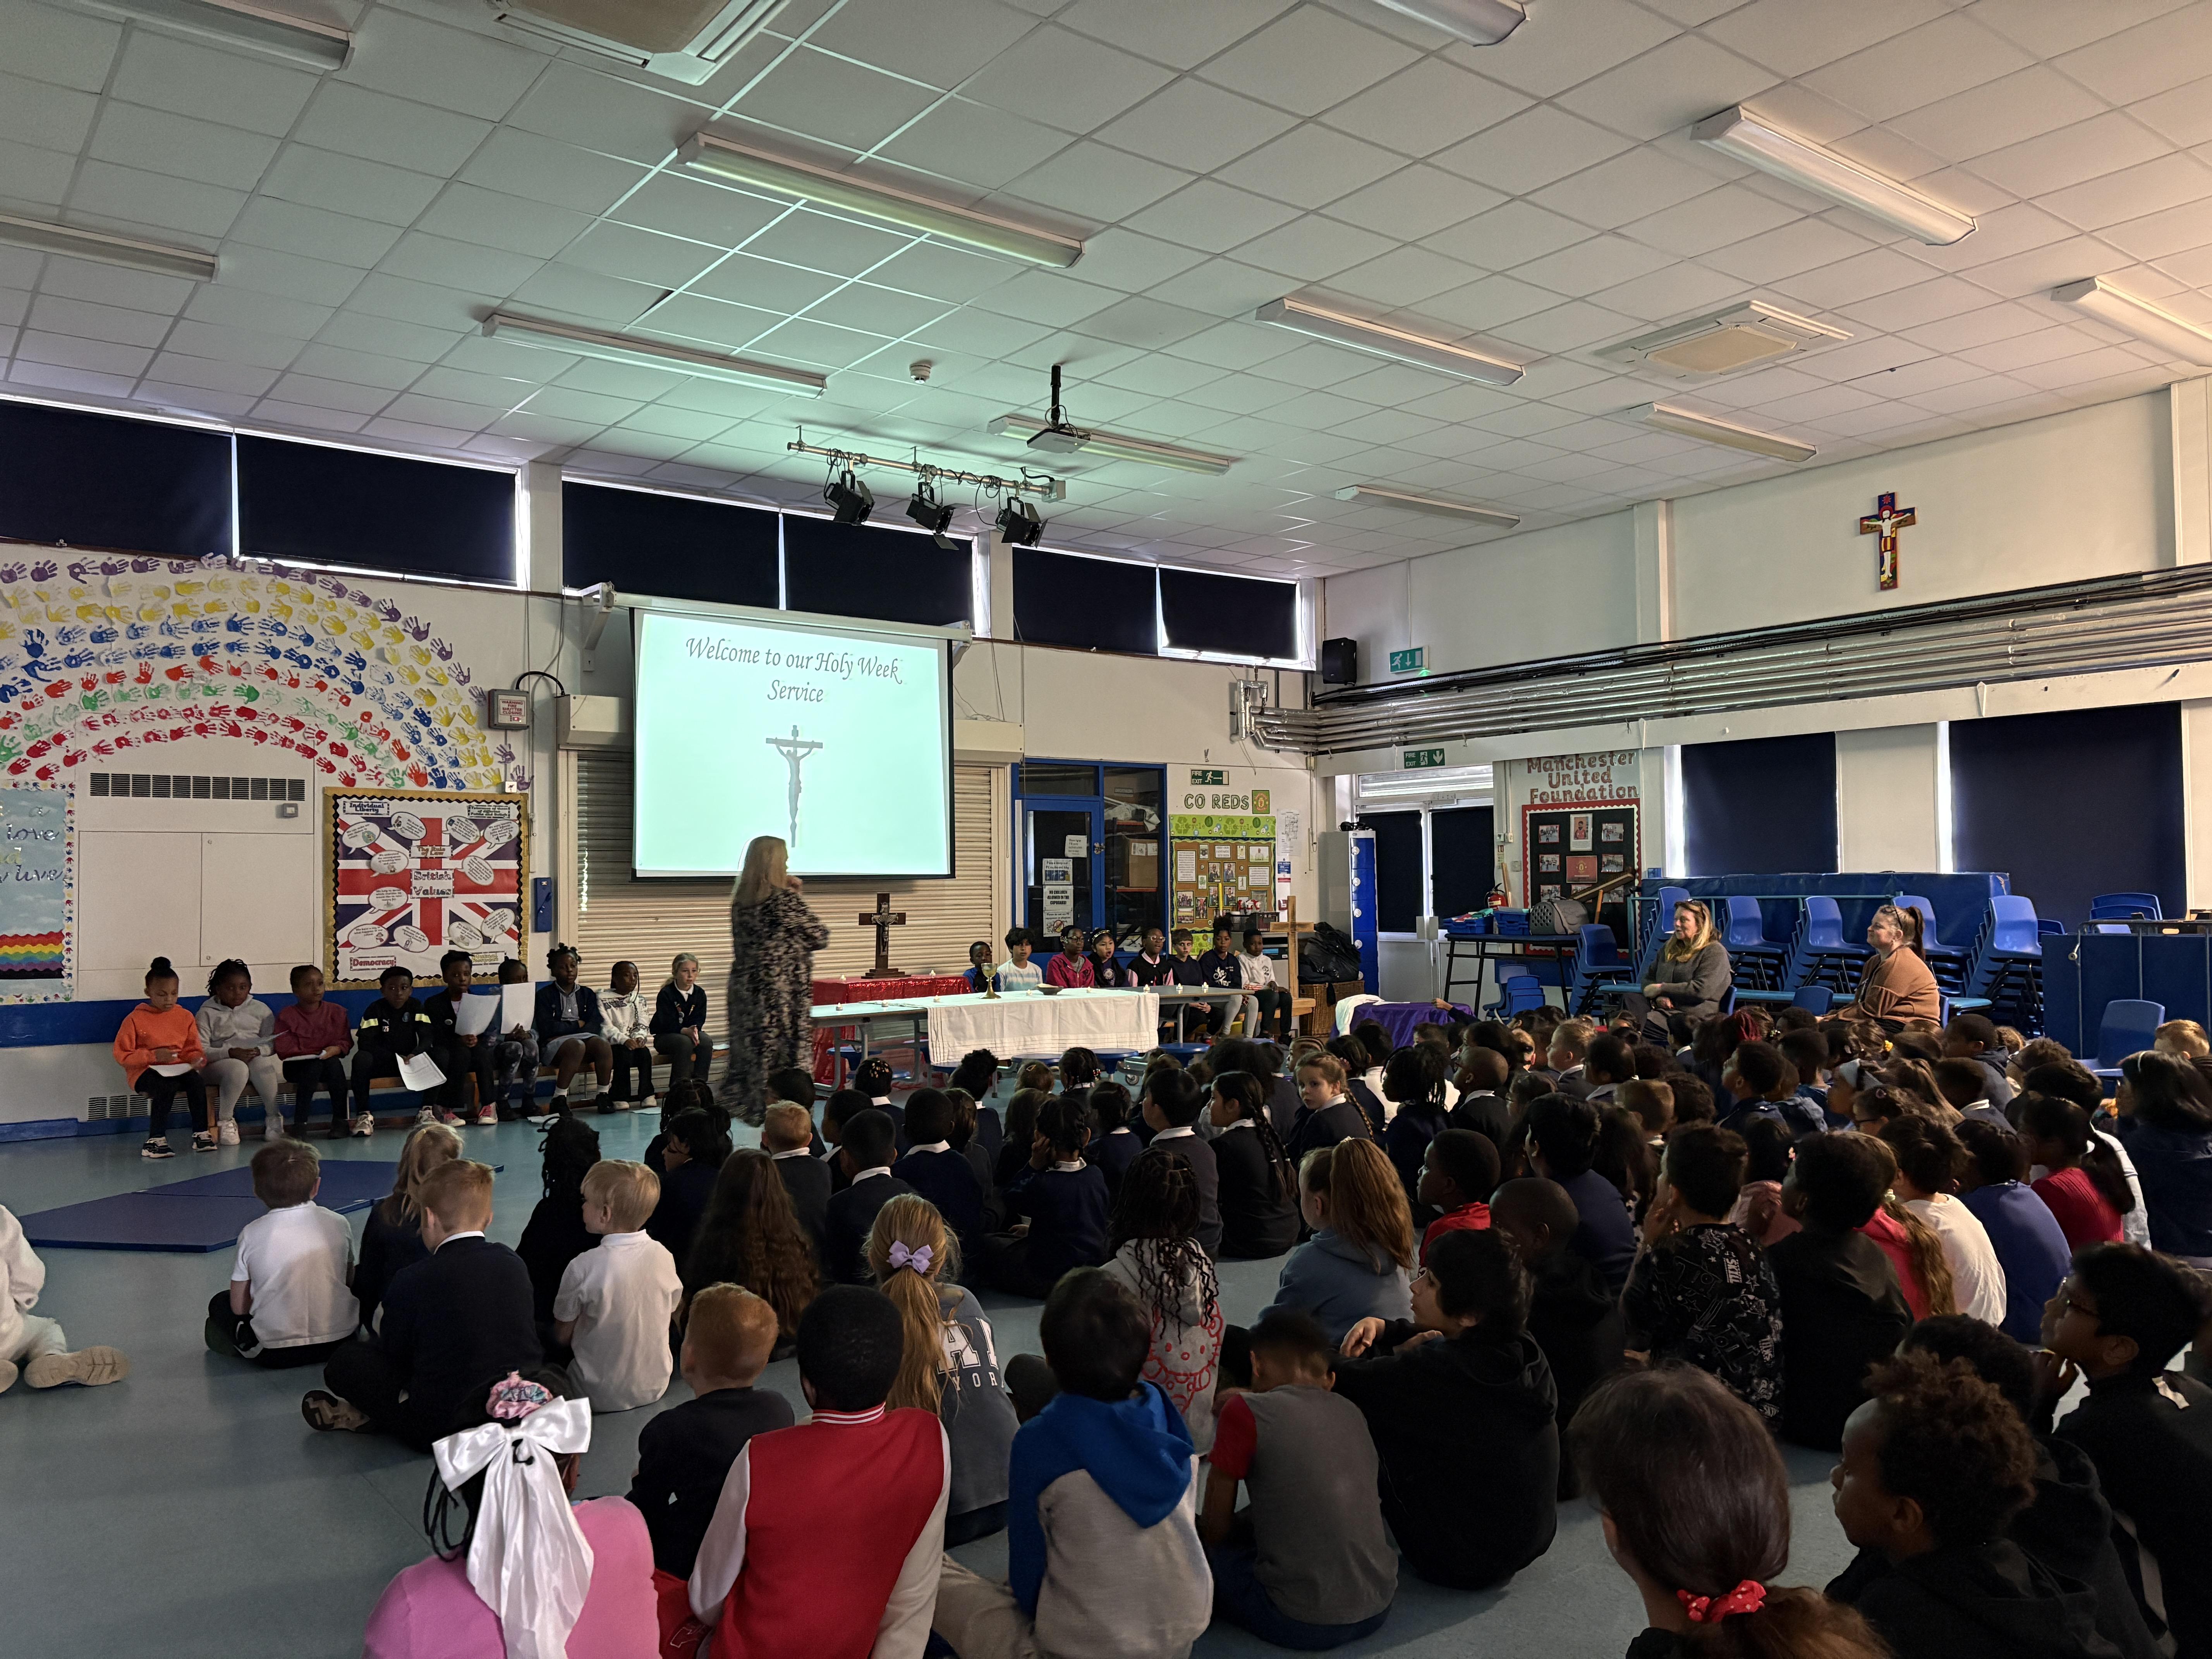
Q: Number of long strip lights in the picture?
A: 11